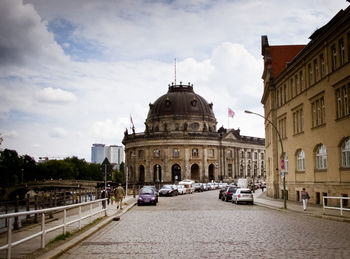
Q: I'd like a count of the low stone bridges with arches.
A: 1